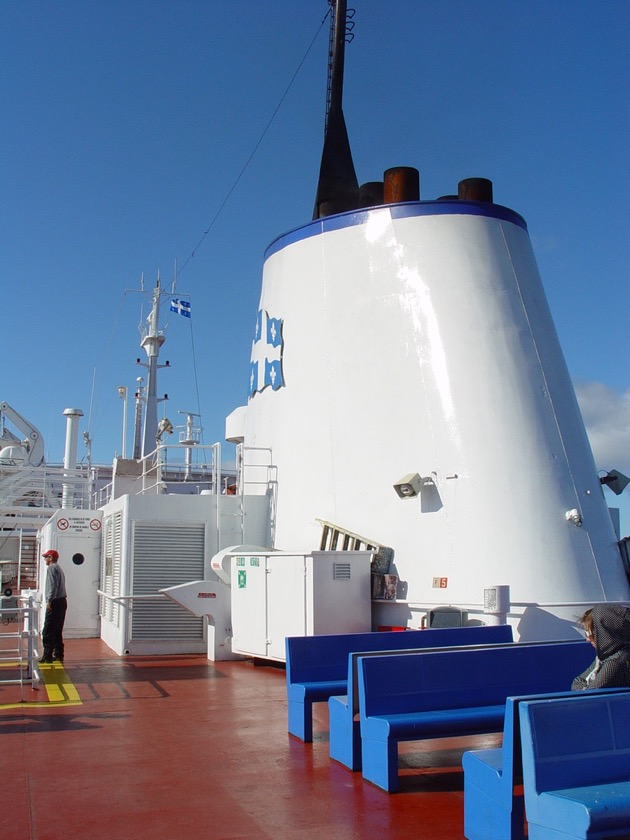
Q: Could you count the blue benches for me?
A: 5